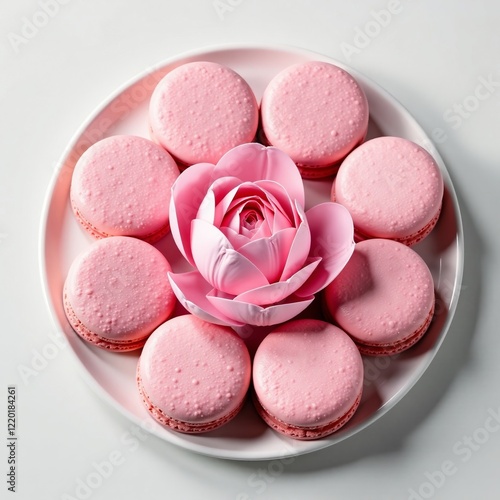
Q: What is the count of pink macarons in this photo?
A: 8